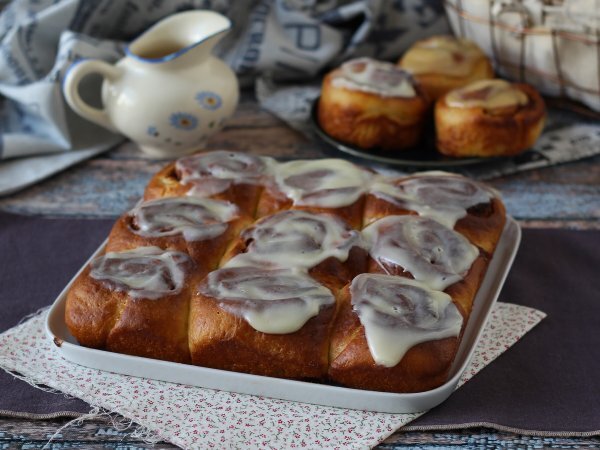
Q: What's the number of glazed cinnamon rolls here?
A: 12